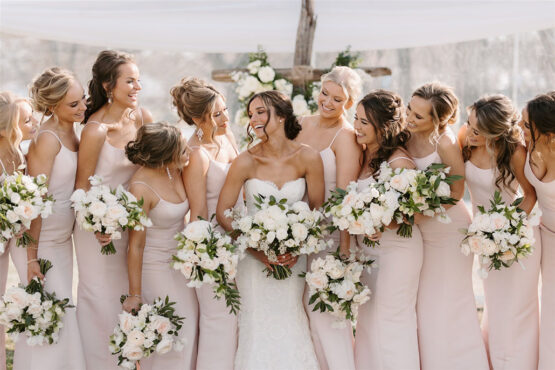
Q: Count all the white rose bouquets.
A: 10